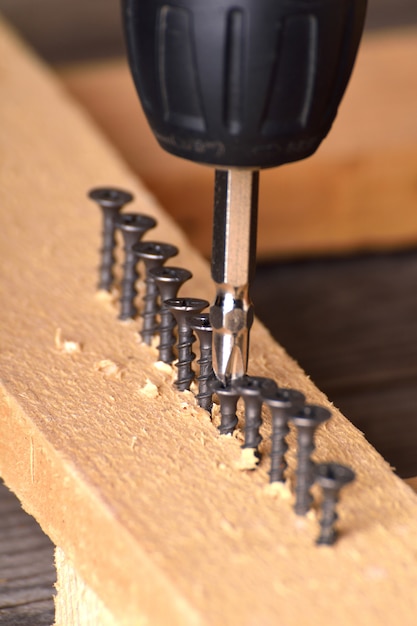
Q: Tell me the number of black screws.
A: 11